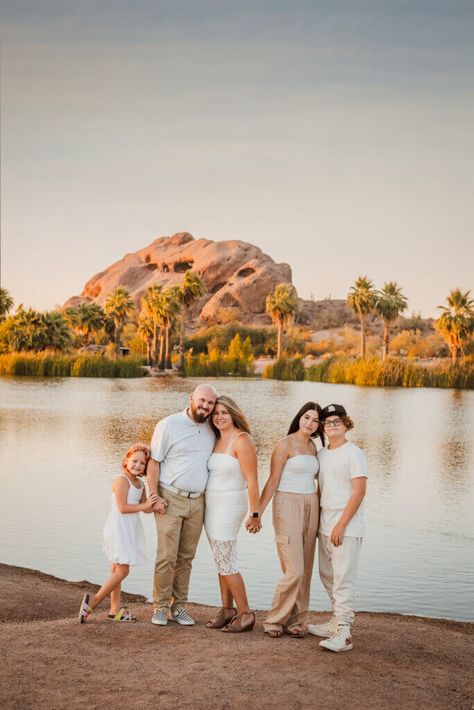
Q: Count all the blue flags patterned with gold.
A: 0